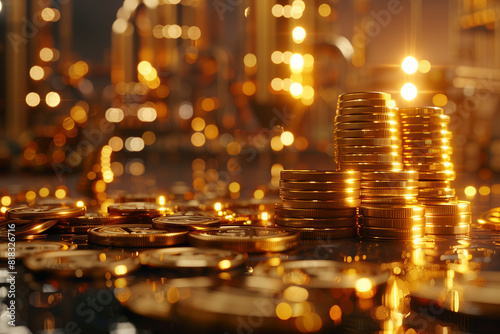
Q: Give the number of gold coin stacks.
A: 5